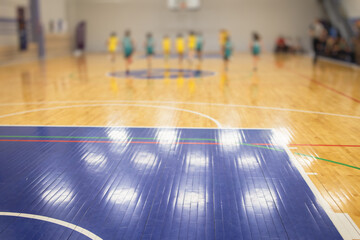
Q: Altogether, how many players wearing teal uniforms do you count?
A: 5